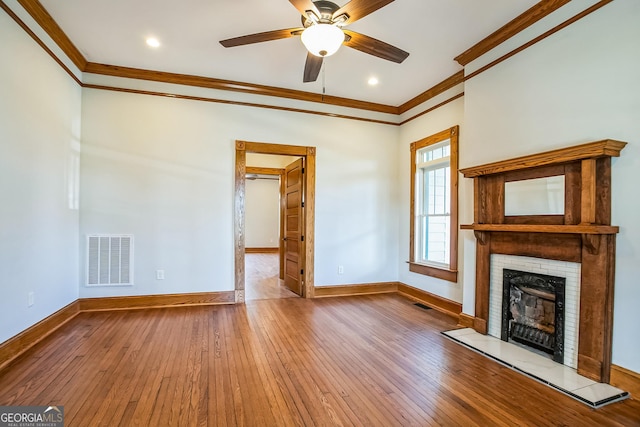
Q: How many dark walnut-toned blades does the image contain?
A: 5